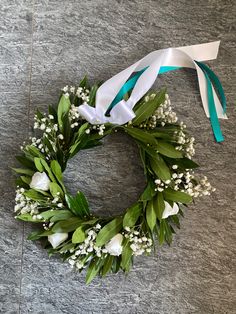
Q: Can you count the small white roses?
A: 4